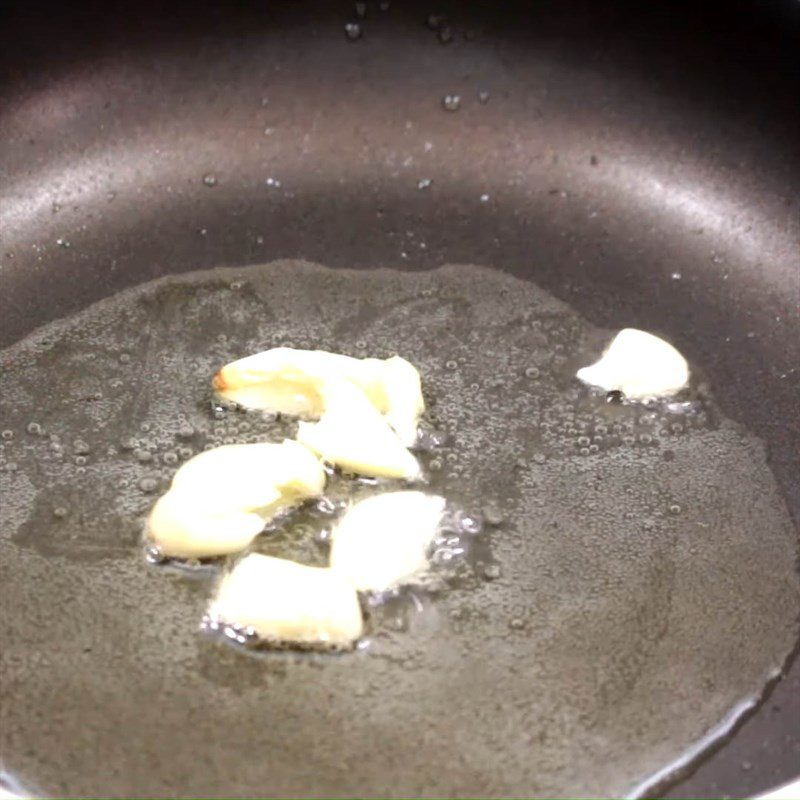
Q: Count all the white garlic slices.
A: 6